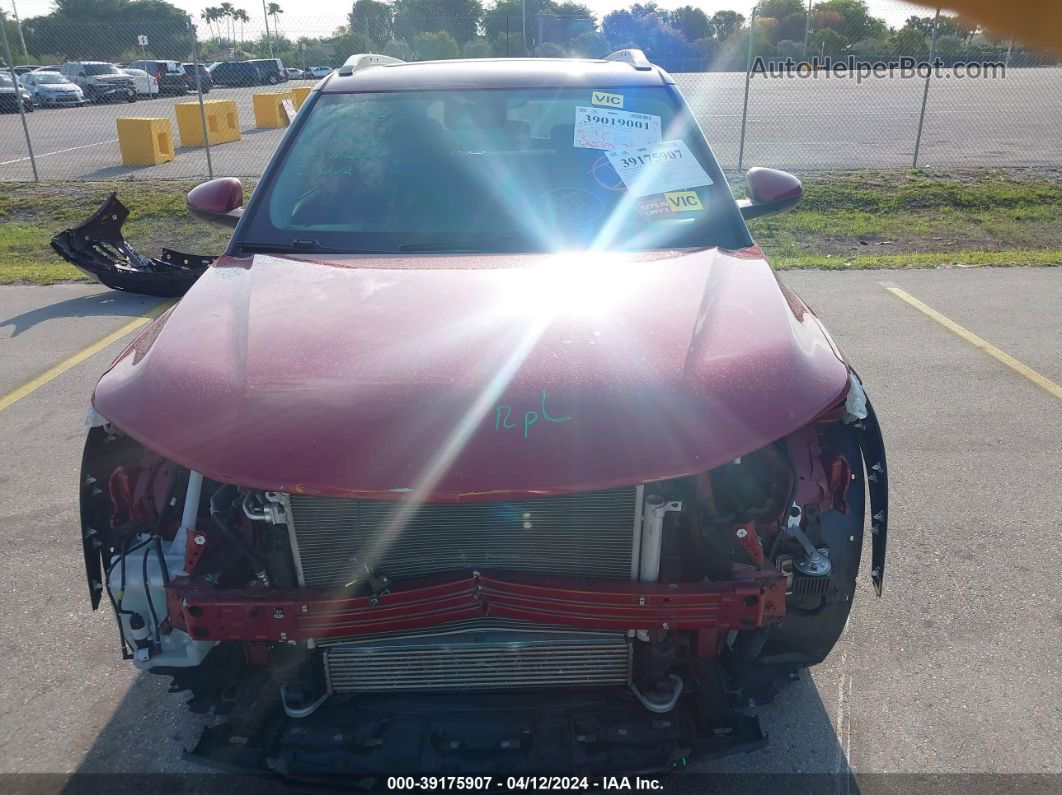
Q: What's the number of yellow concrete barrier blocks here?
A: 4